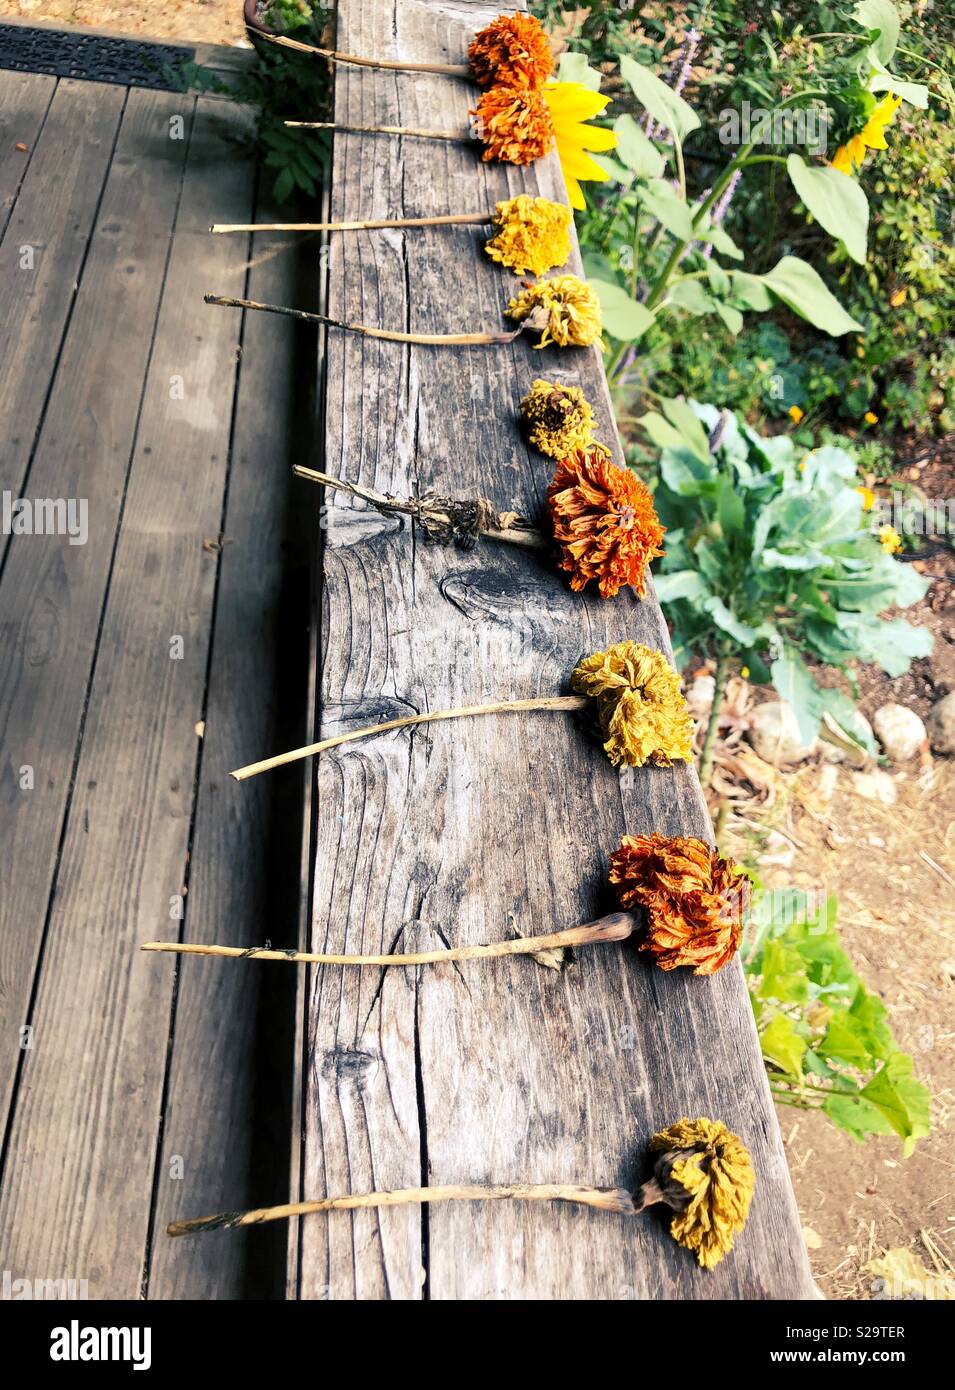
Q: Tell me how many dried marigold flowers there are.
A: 9